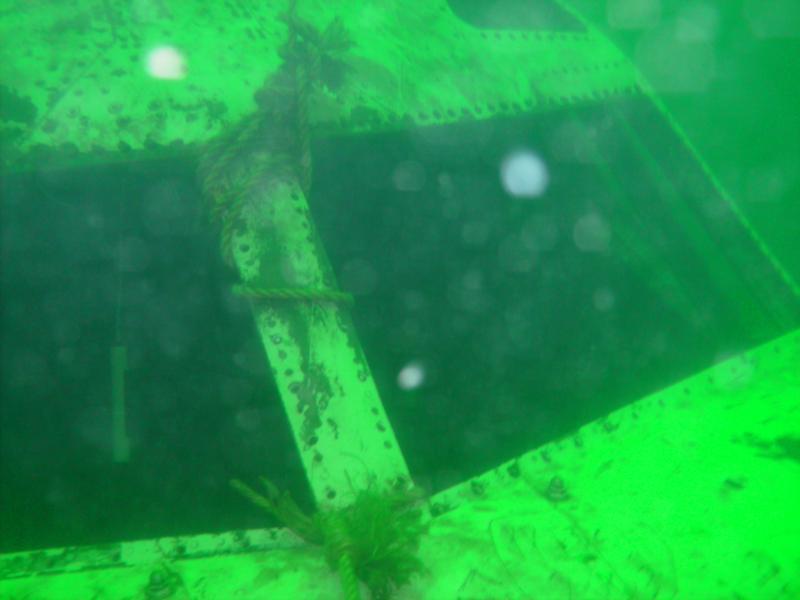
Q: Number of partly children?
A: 0